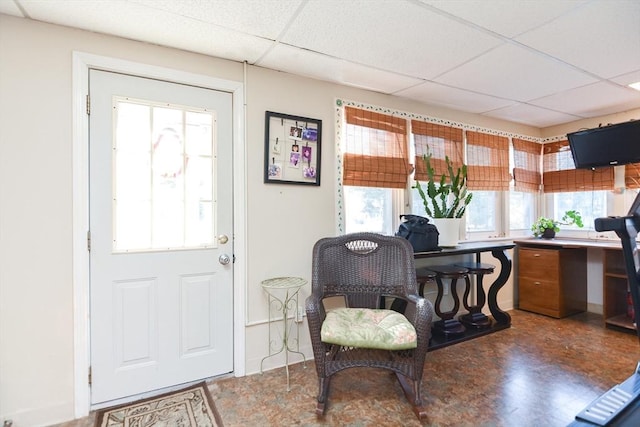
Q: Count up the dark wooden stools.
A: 3